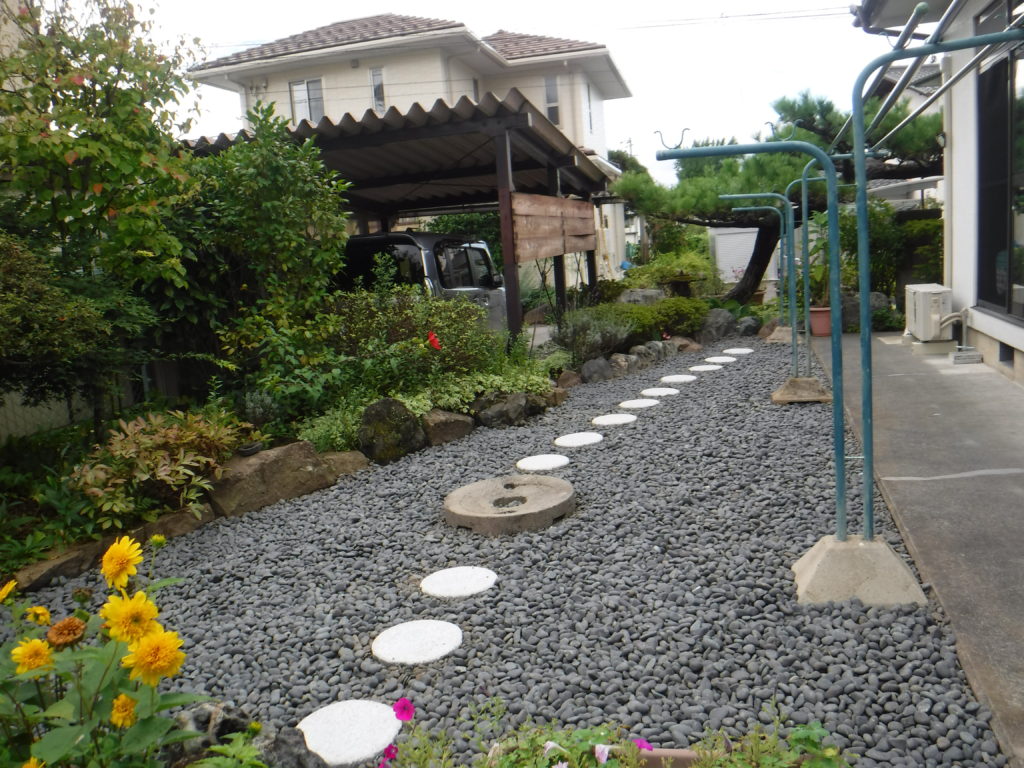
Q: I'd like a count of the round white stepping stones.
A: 12